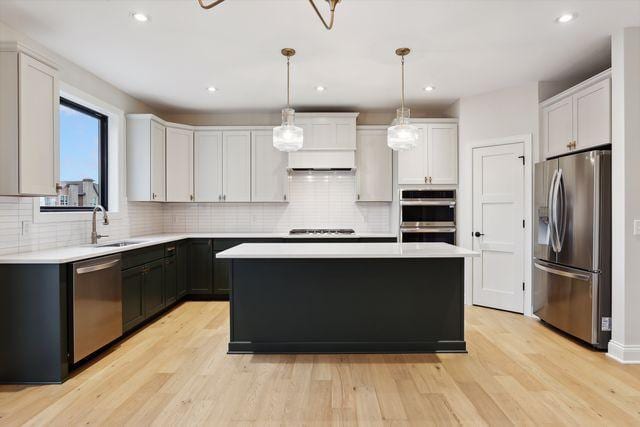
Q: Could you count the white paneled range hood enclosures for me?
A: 1